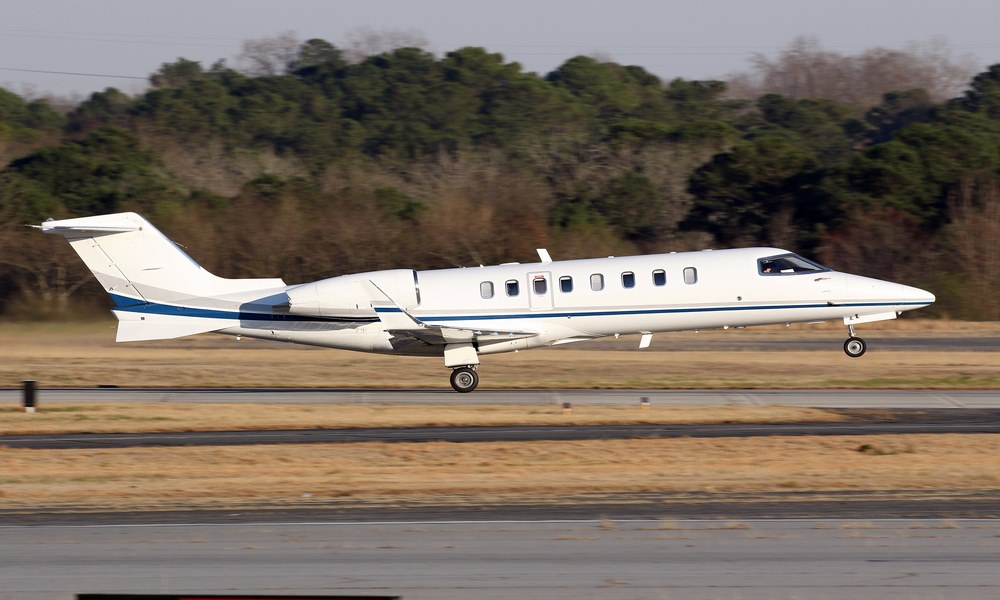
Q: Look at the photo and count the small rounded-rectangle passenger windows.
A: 8